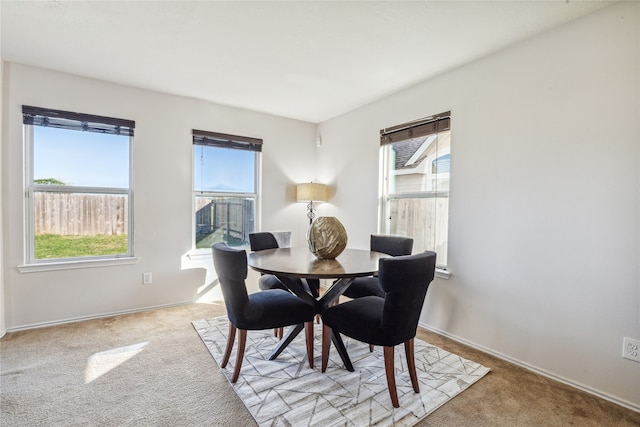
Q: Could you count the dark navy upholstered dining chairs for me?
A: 4